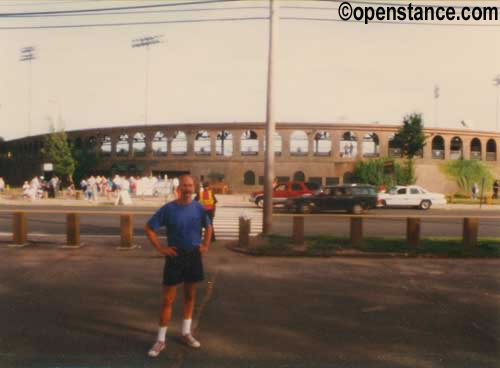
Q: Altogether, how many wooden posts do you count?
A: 8